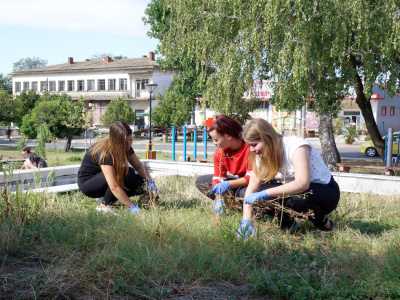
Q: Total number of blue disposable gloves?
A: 6